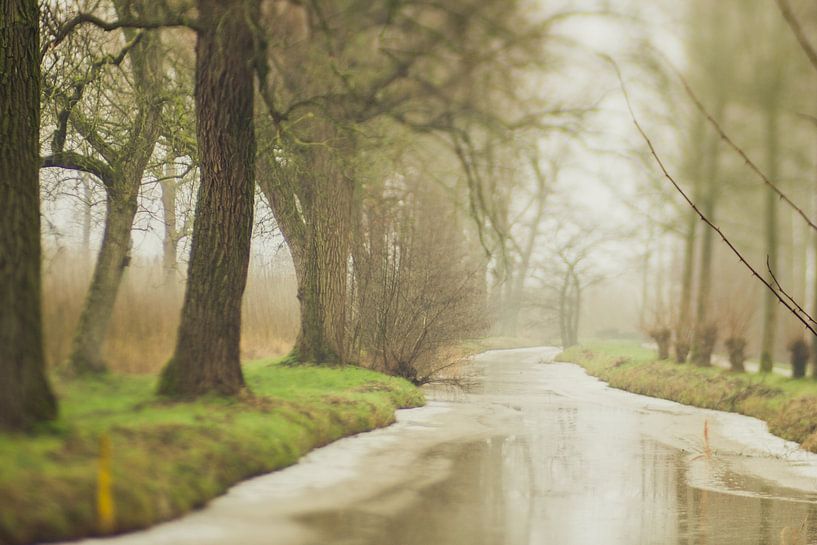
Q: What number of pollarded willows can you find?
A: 5